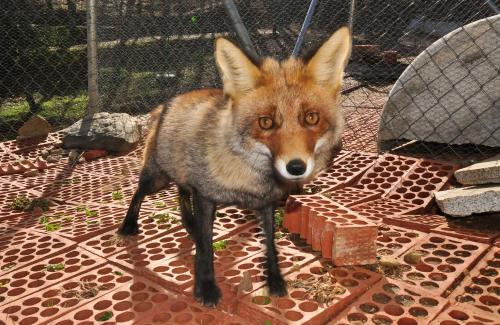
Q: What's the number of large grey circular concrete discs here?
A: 1